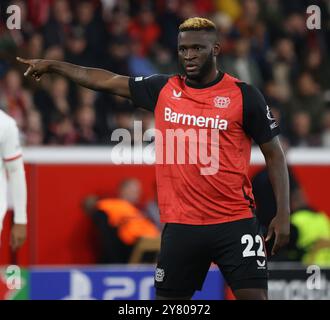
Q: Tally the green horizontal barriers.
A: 0